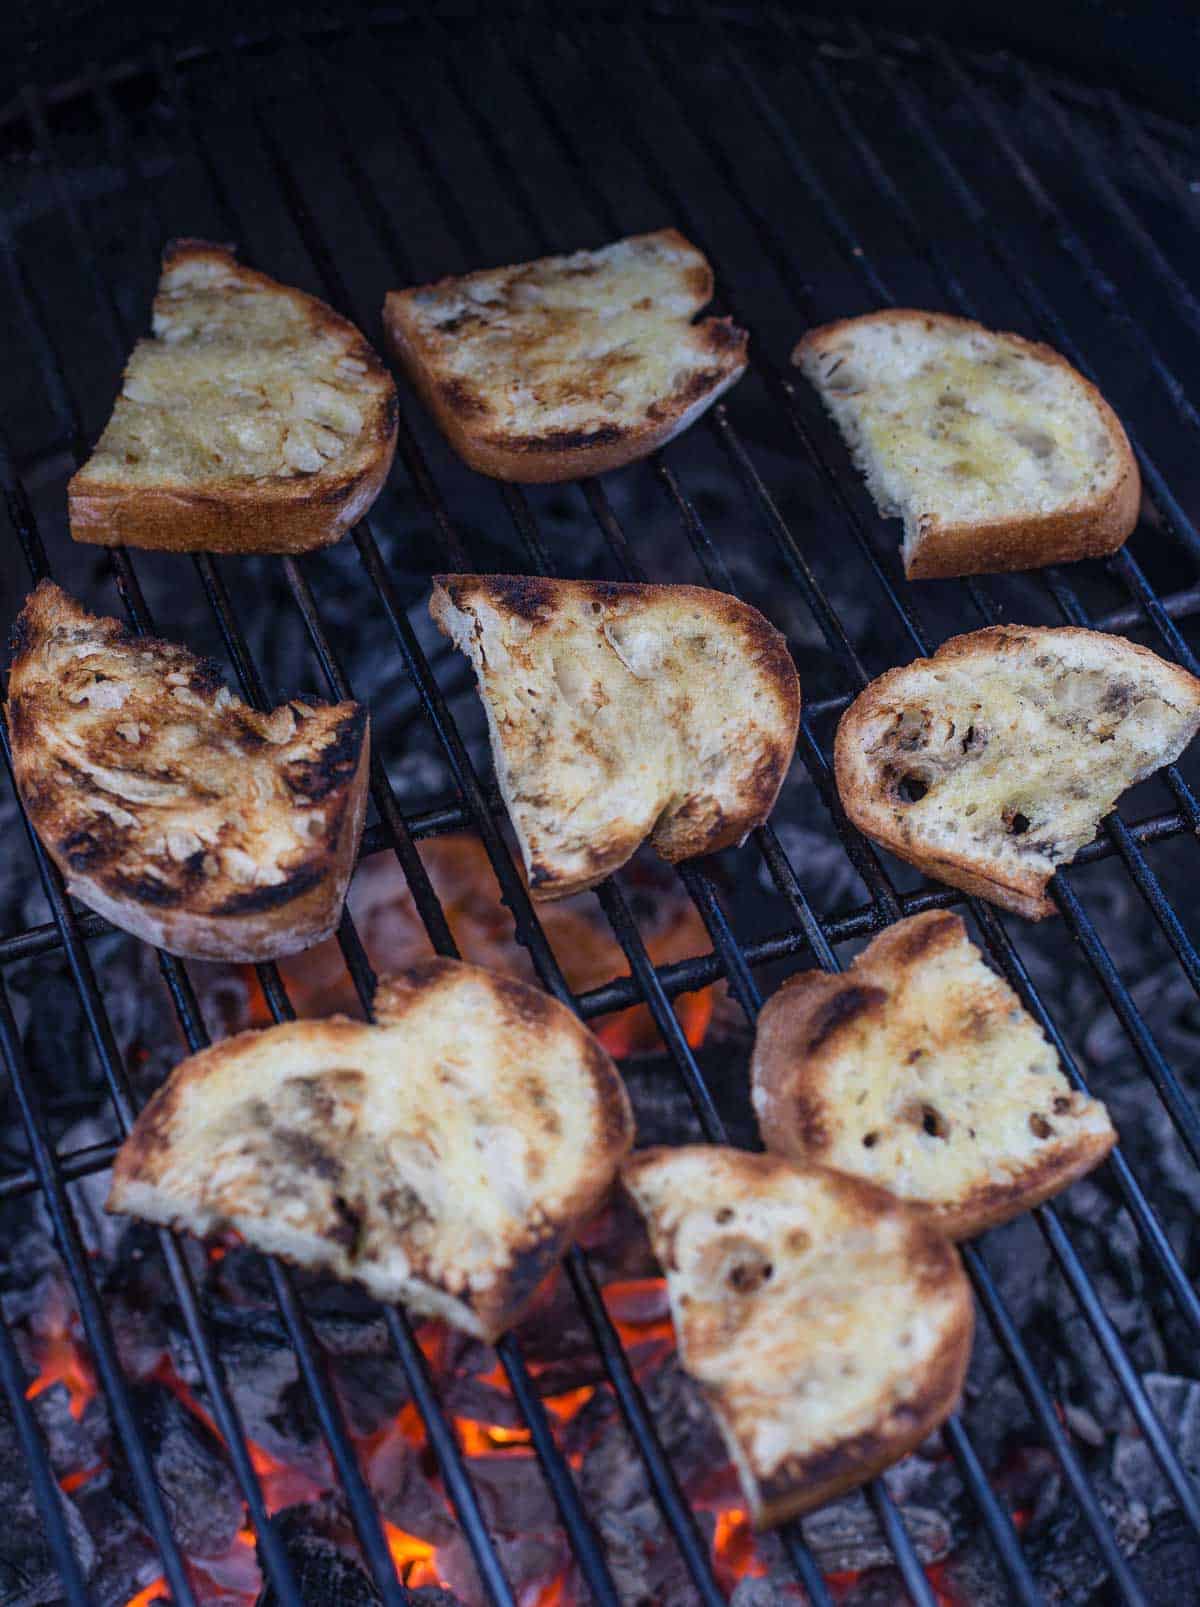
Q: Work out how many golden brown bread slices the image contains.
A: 9